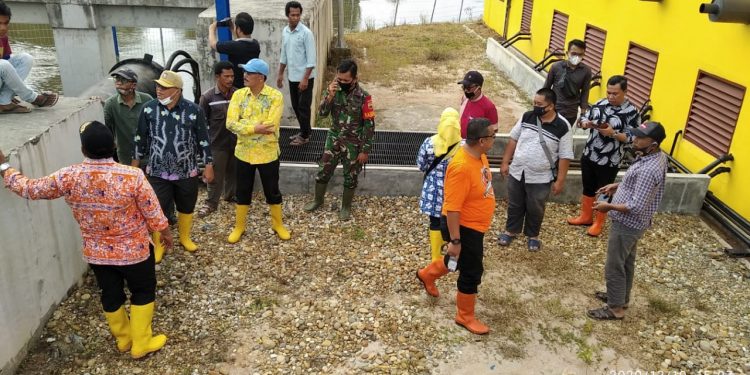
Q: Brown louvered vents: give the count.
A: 5